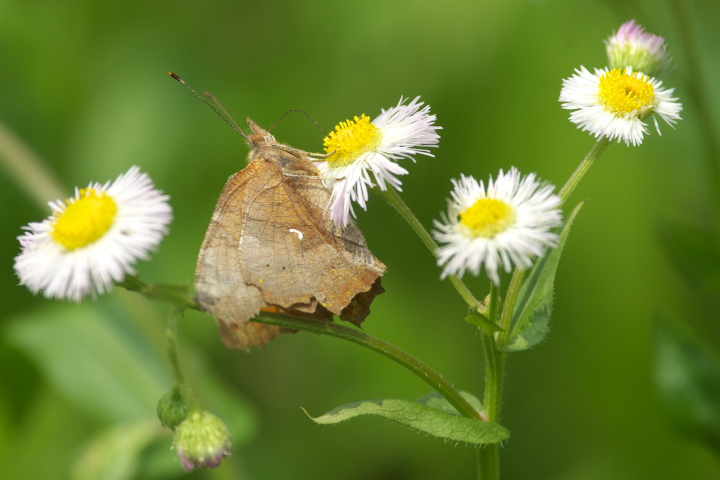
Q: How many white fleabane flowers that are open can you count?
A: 4